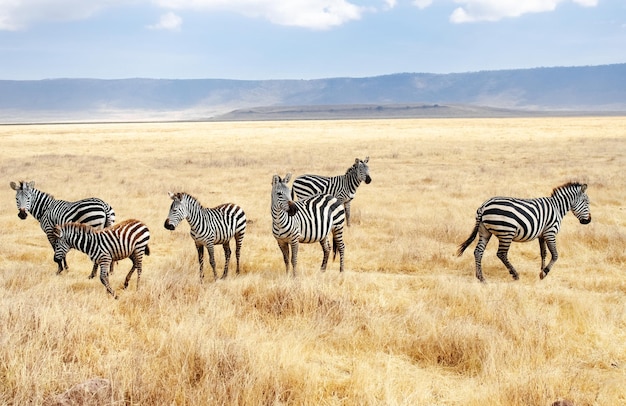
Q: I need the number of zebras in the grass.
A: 6